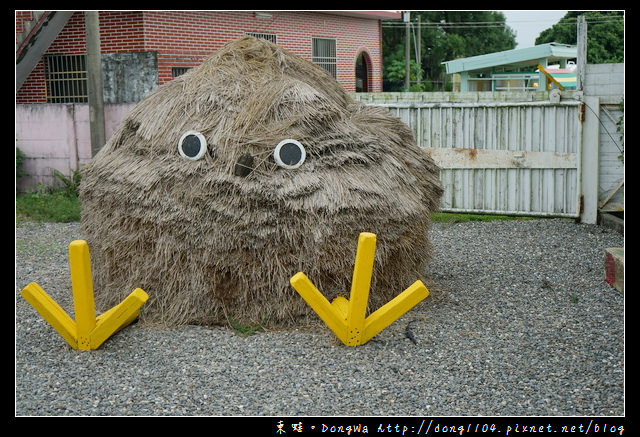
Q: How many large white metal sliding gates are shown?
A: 1